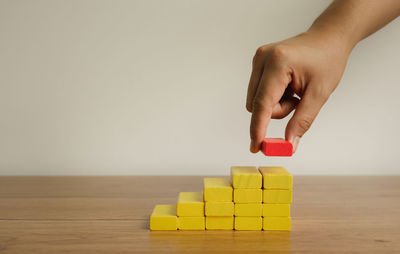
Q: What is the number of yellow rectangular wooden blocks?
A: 14